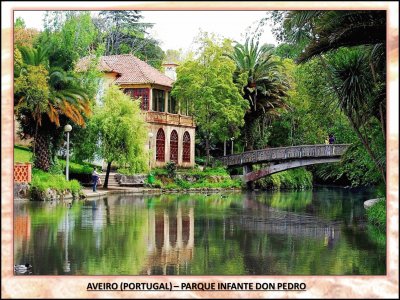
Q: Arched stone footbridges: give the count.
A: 1